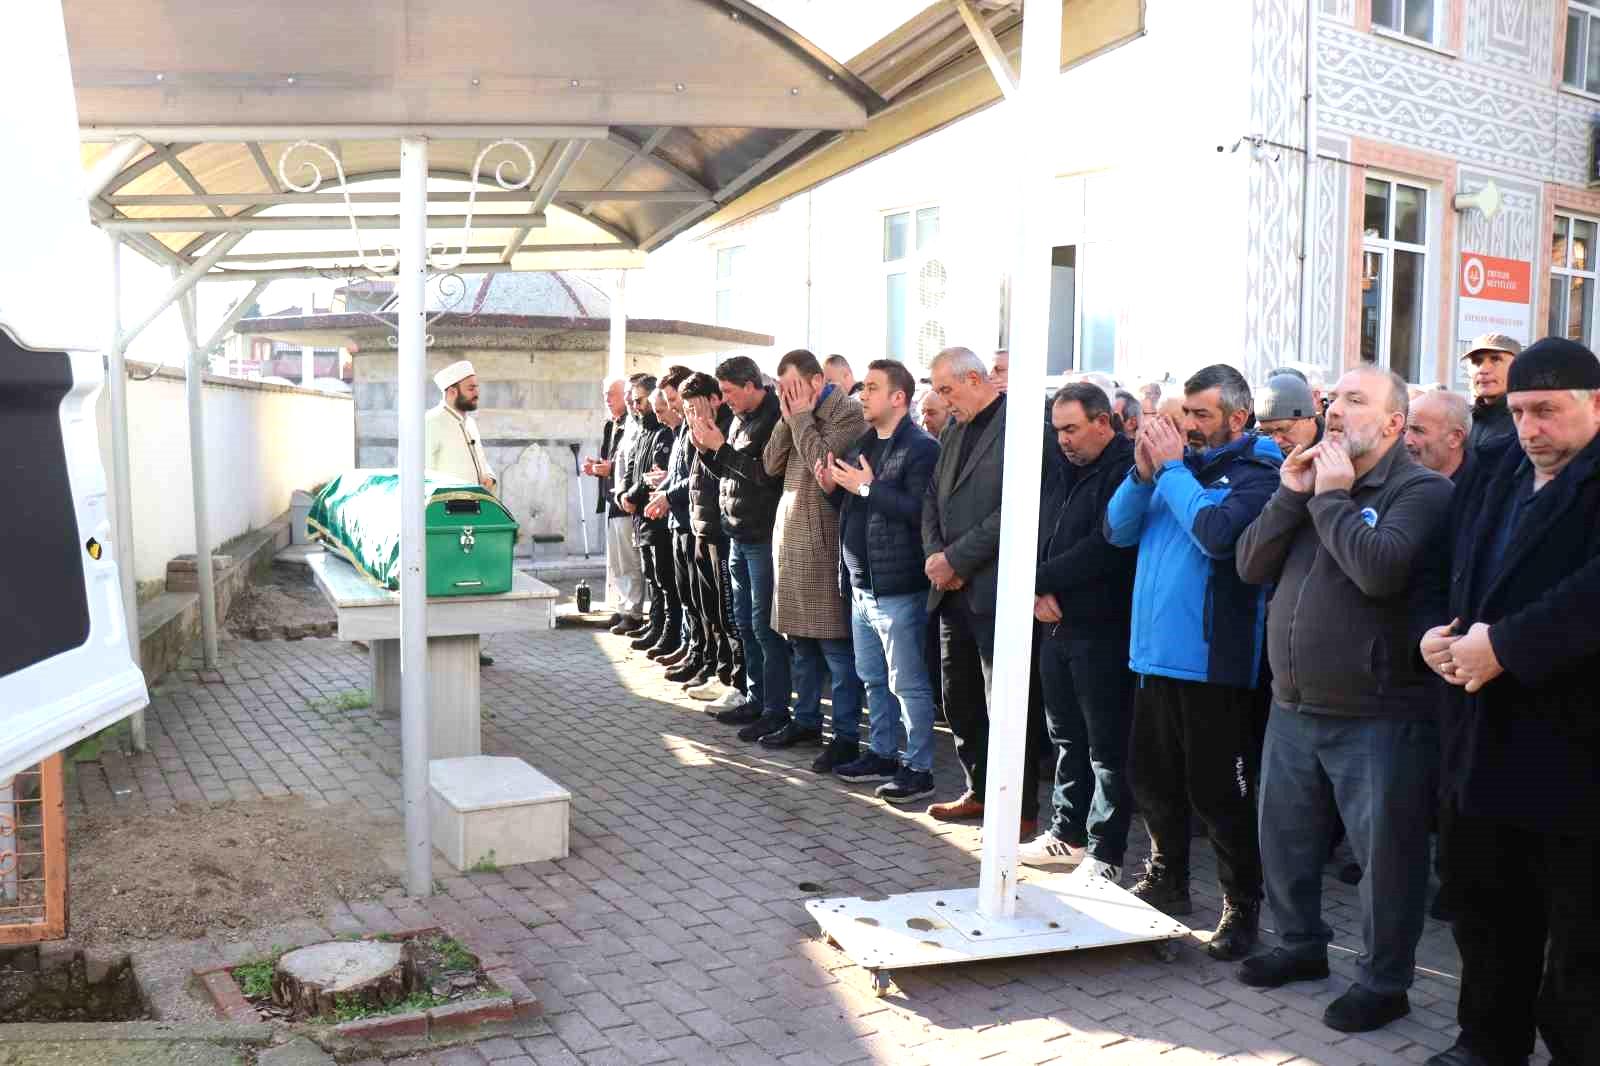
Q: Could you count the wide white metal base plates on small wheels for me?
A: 1